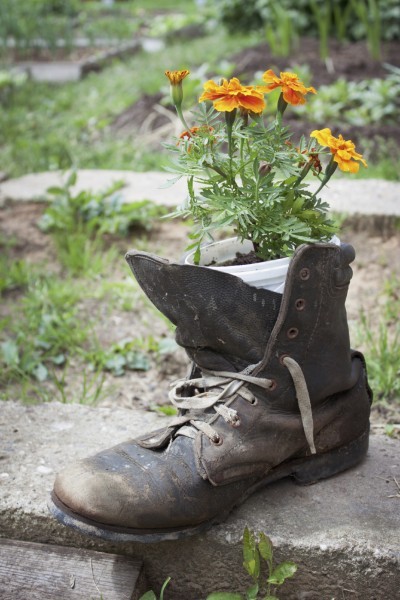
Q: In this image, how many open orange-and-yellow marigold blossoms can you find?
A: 3